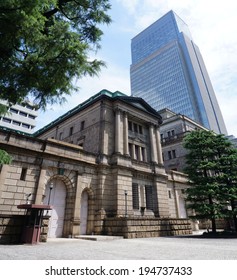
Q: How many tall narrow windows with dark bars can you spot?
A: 2